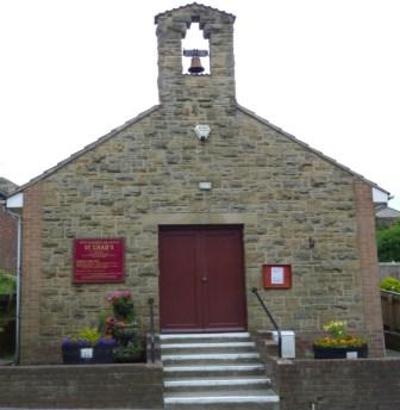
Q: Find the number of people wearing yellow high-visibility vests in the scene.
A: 0